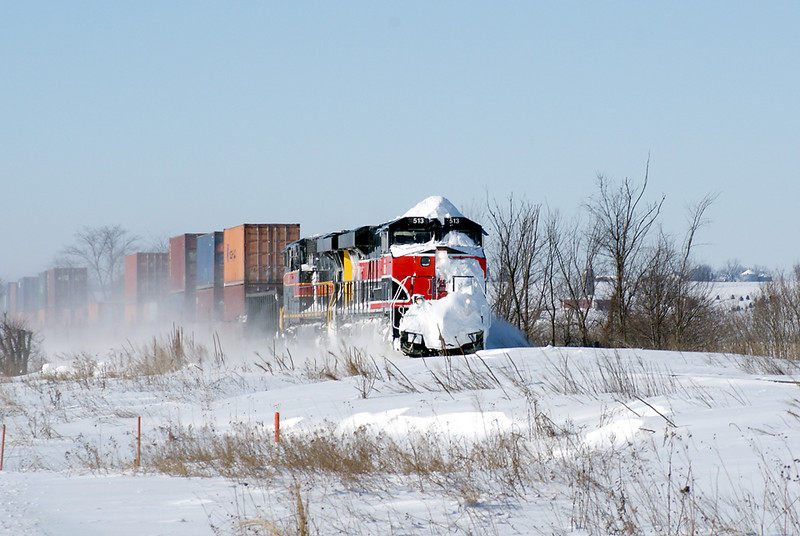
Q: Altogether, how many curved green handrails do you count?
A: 0